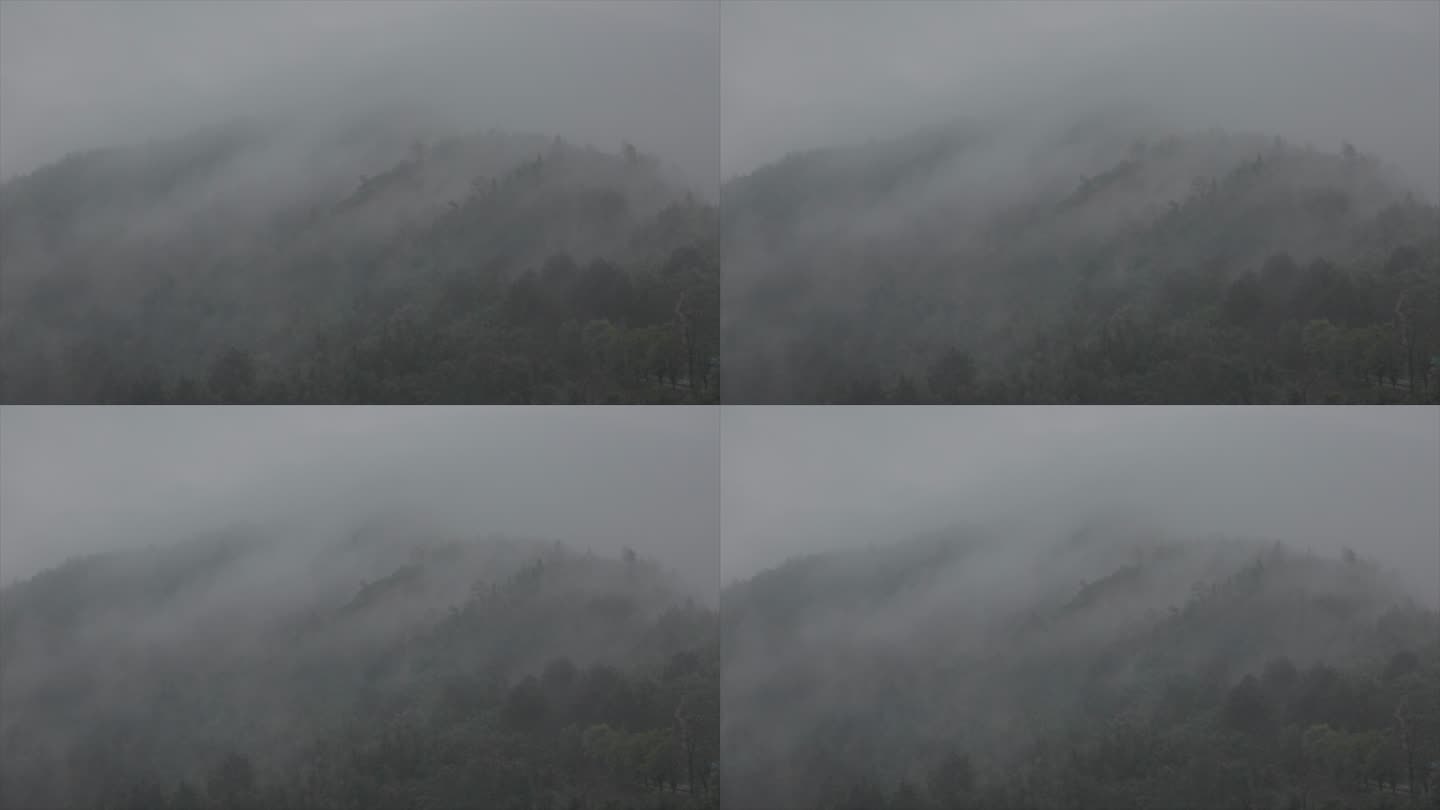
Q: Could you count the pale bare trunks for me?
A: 4